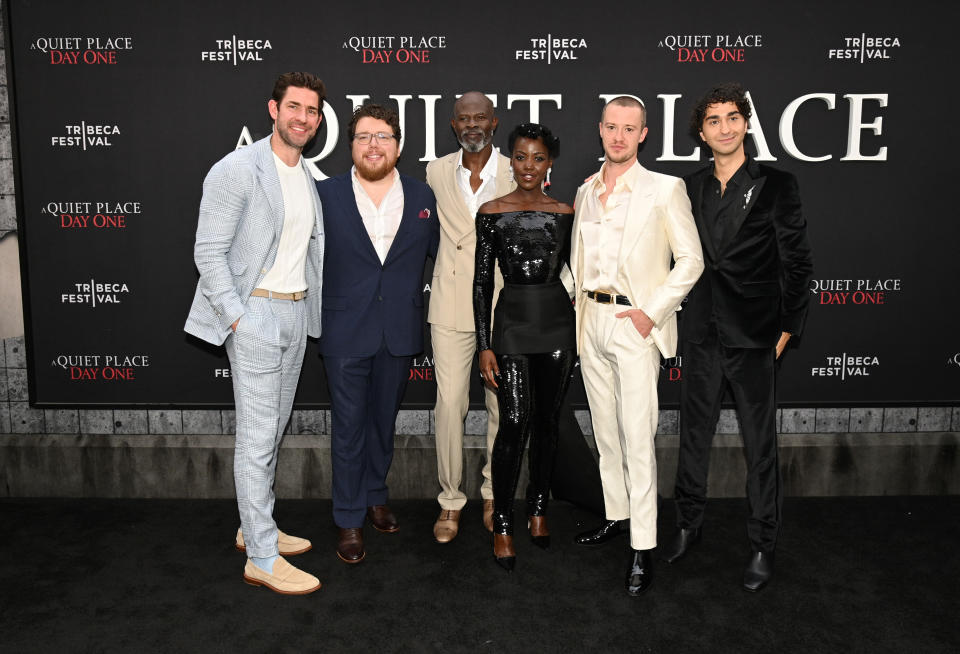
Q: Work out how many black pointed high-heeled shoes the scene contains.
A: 2